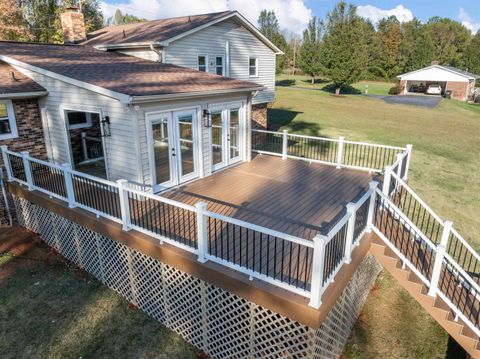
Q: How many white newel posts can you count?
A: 15